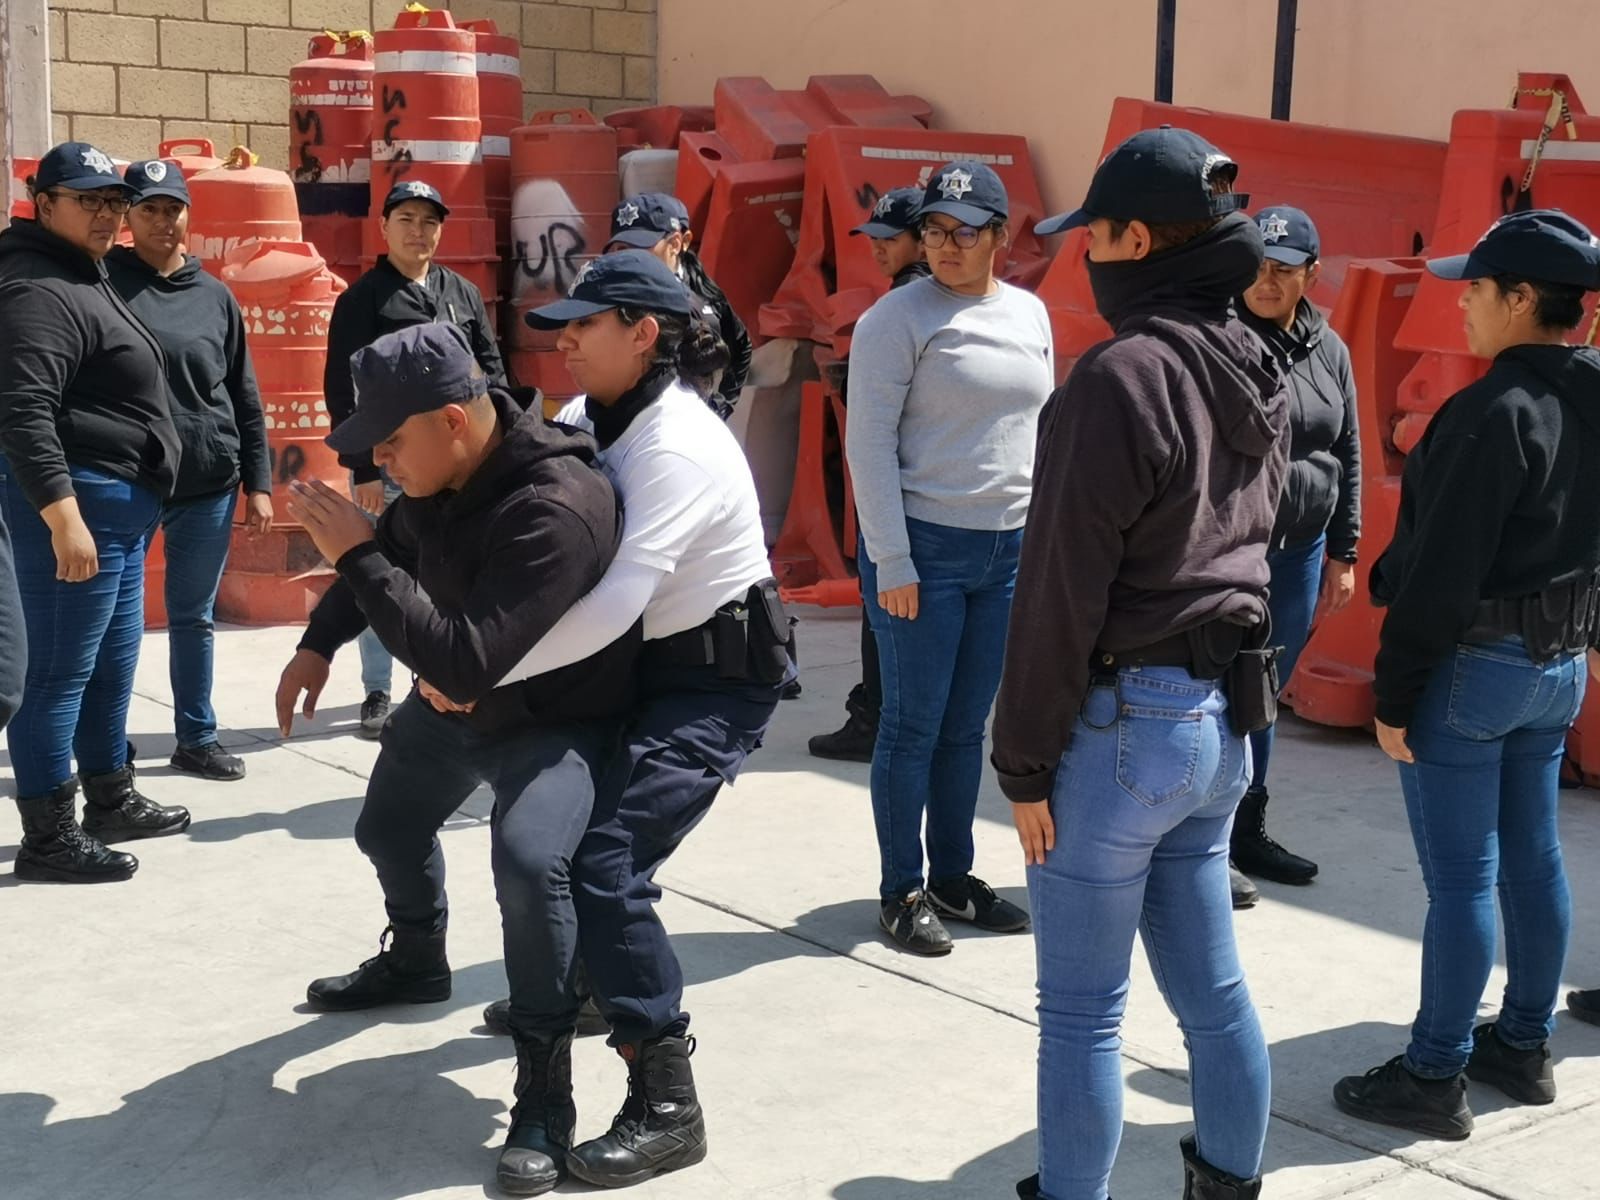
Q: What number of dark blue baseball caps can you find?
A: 11